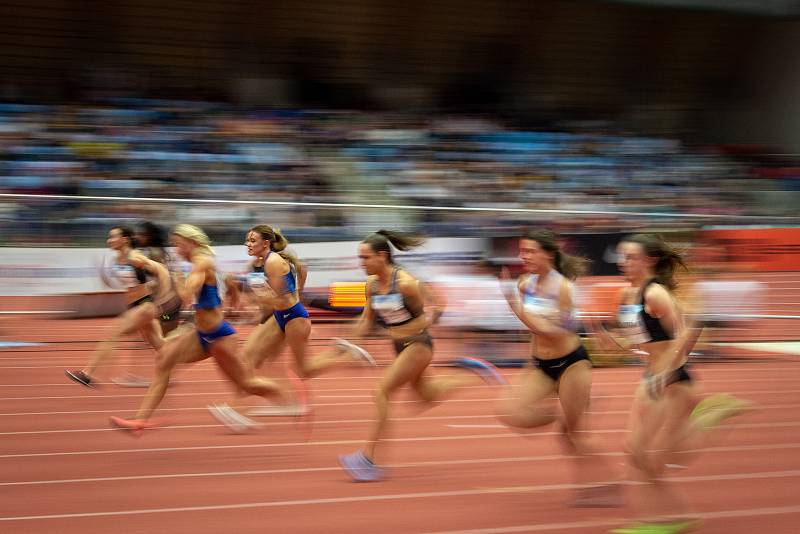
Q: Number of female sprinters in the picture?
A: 7